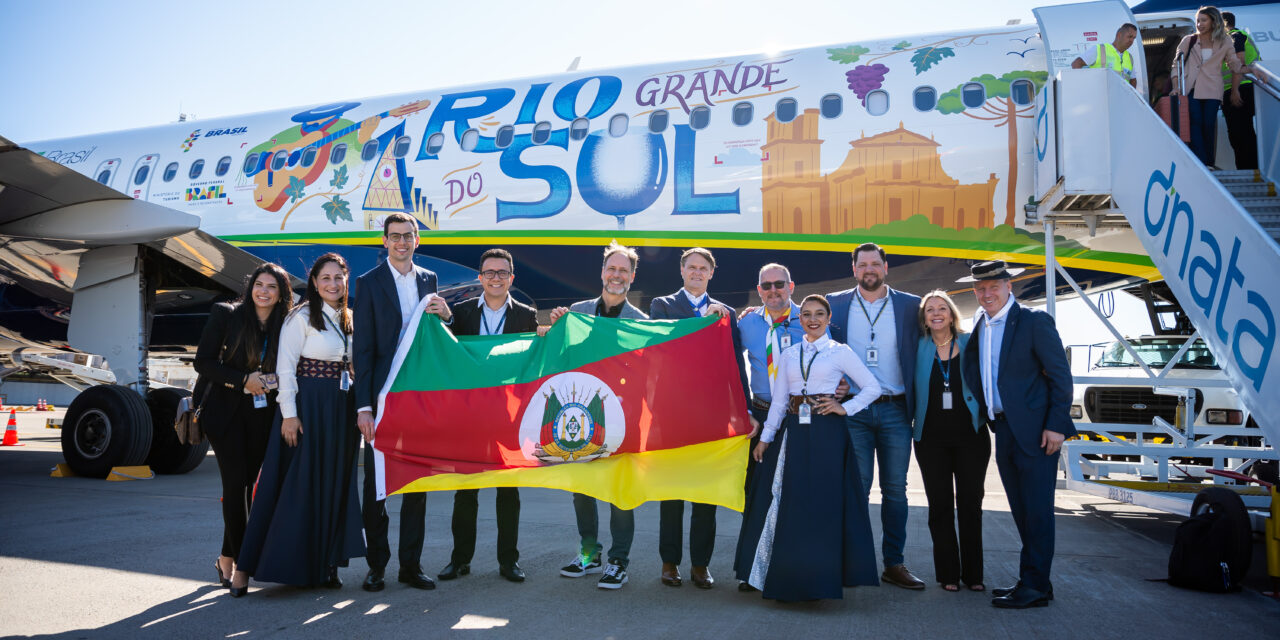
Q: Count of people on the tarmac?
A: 11